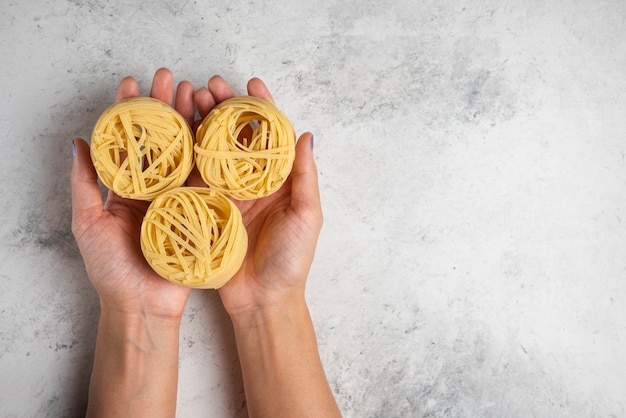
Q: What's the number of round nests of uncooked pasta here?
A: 3